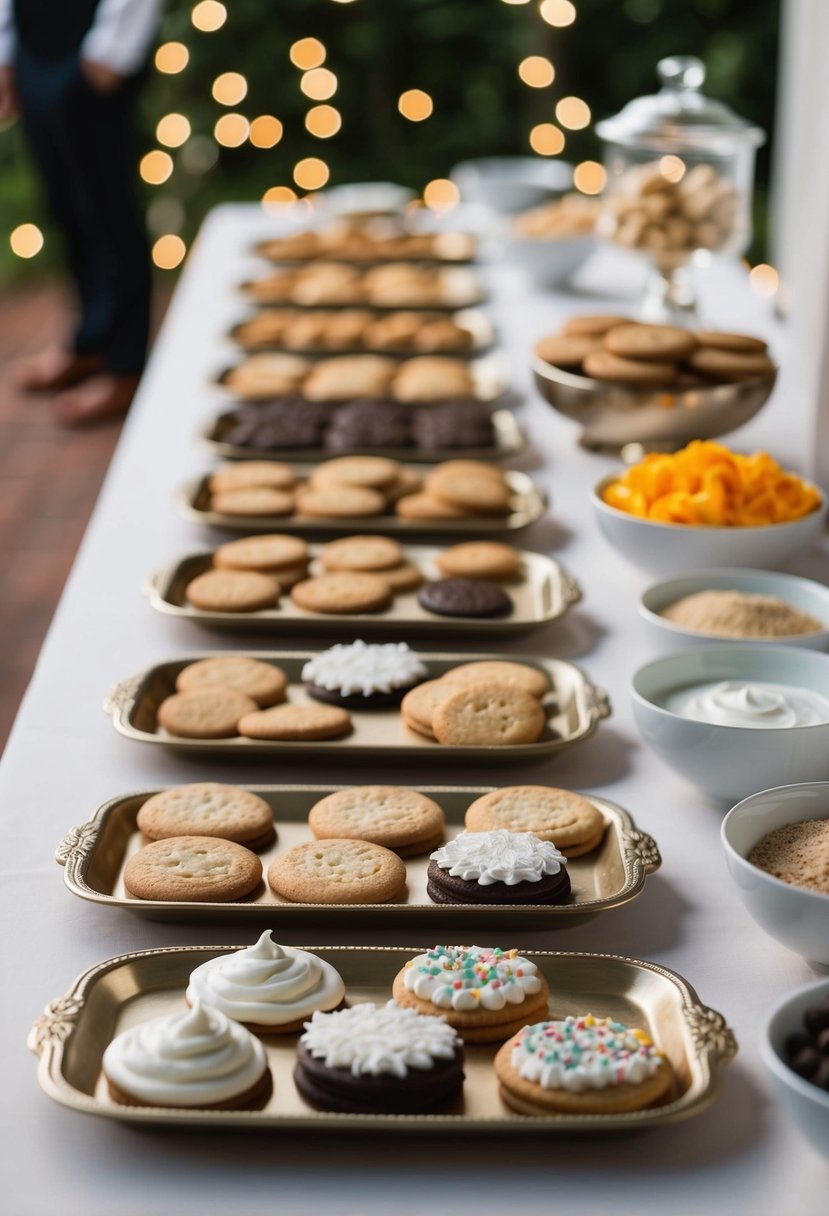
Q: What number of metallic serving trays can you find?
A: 10